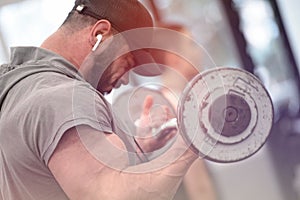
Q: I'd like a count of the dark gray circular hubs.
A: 1